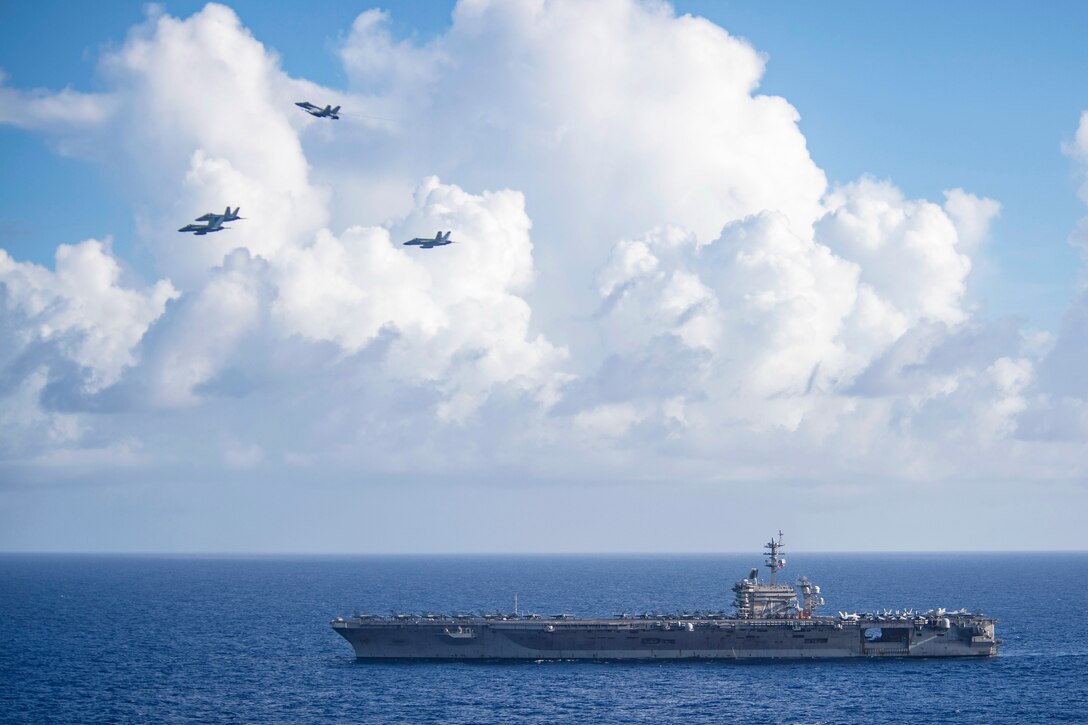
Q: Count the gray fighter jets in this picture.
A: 4